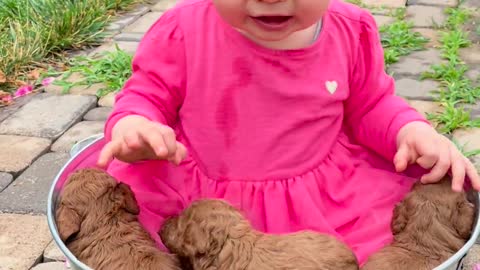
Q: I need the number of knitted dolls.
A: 0